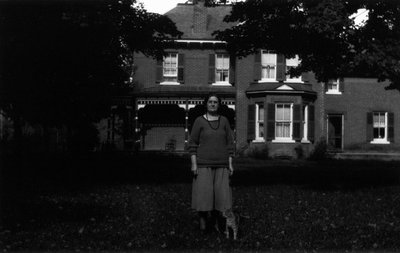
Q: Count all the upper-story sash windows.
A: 5